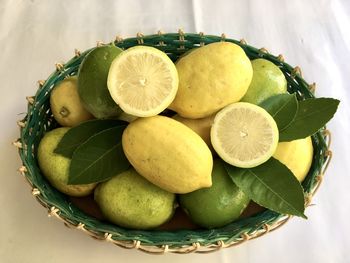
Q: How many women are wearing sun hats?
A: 0